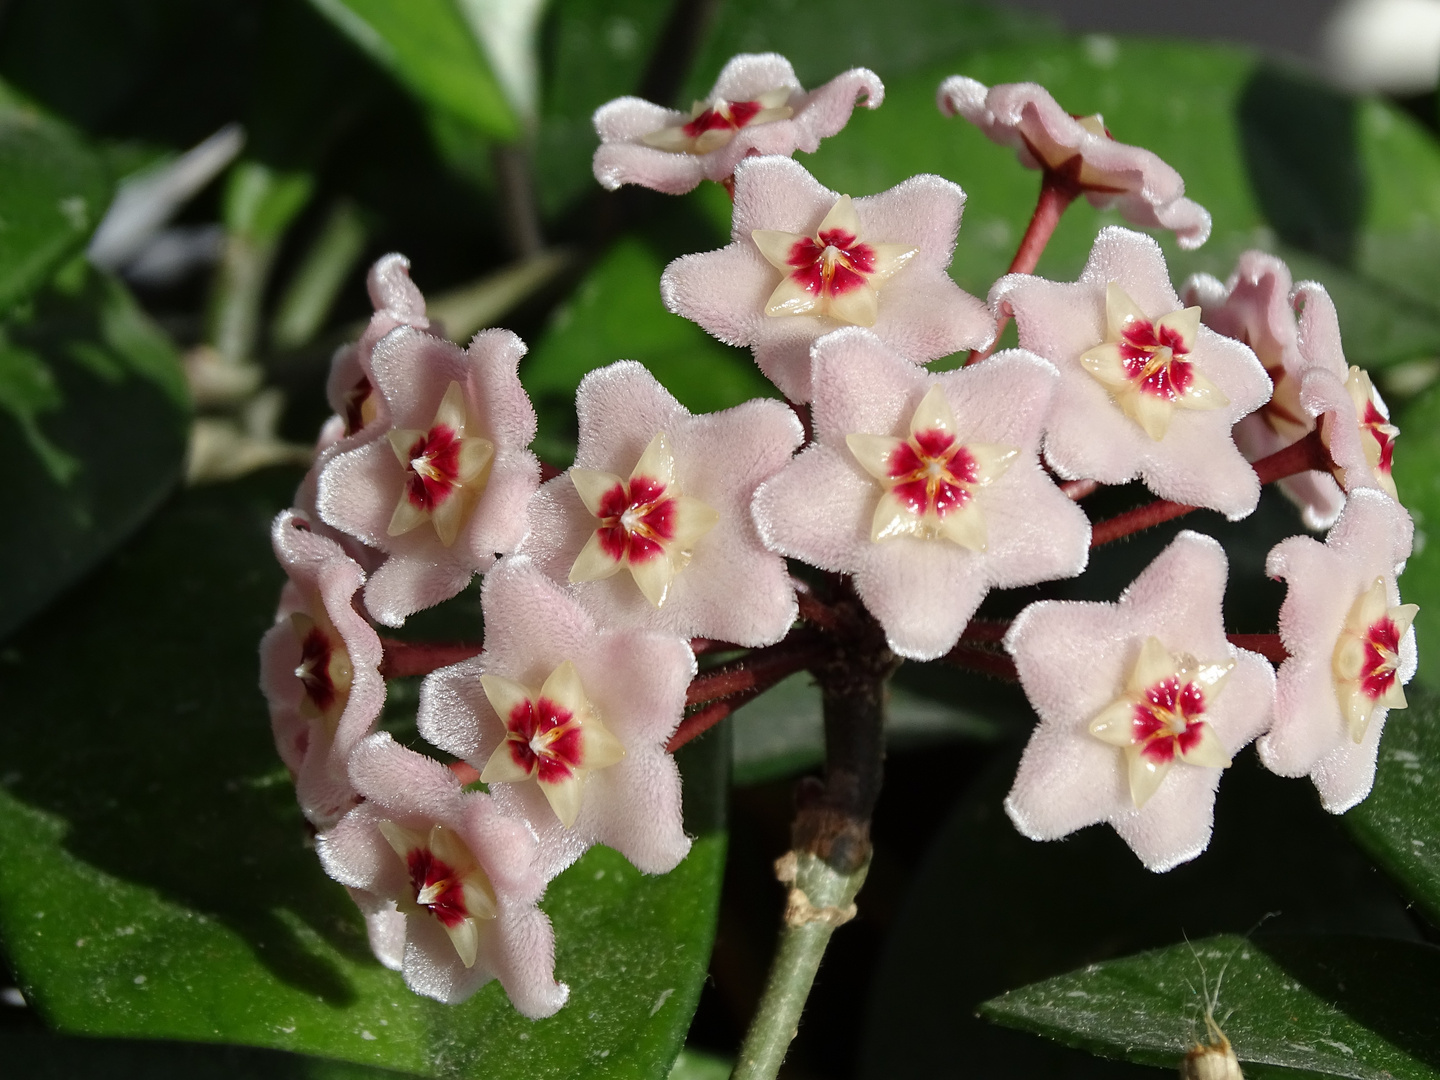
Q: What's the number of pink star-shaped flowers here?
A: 15